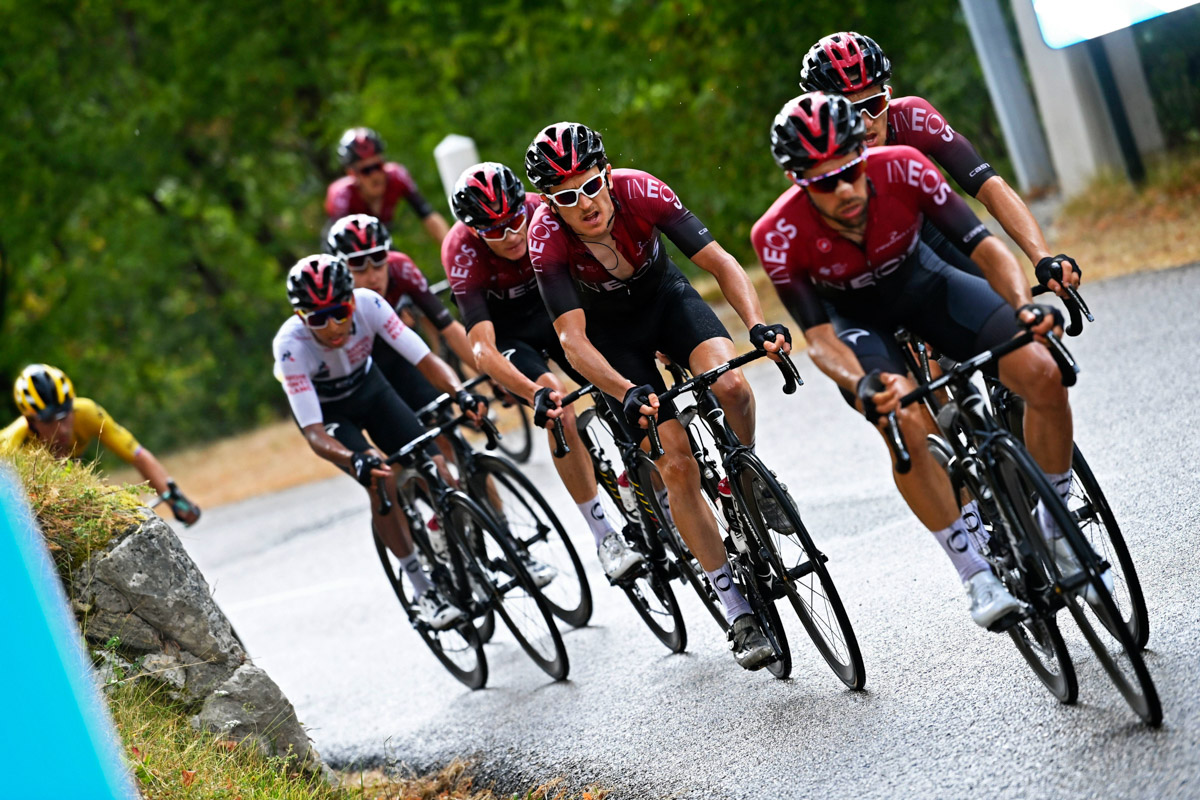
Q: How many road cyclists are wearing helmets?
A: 8